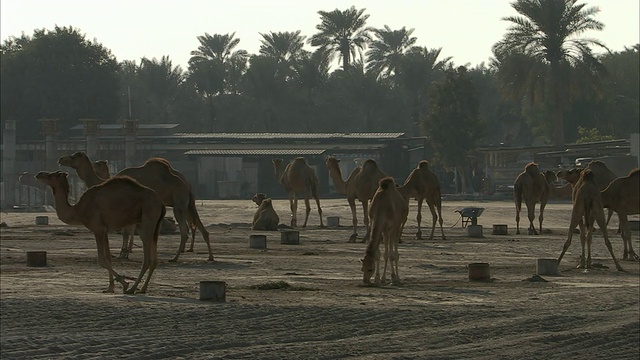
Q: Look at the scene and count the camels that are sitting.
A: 1